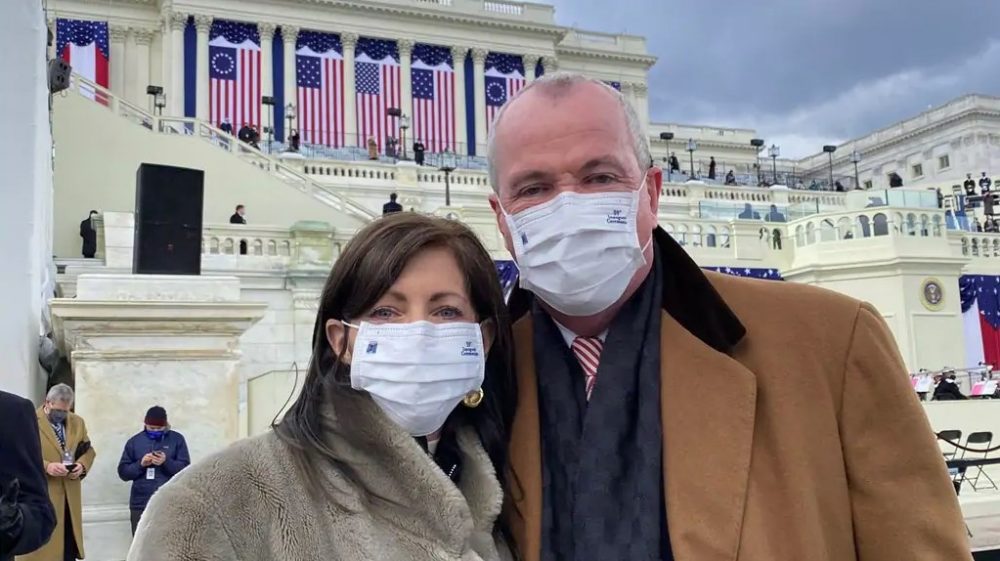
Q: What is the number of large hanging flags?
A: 5